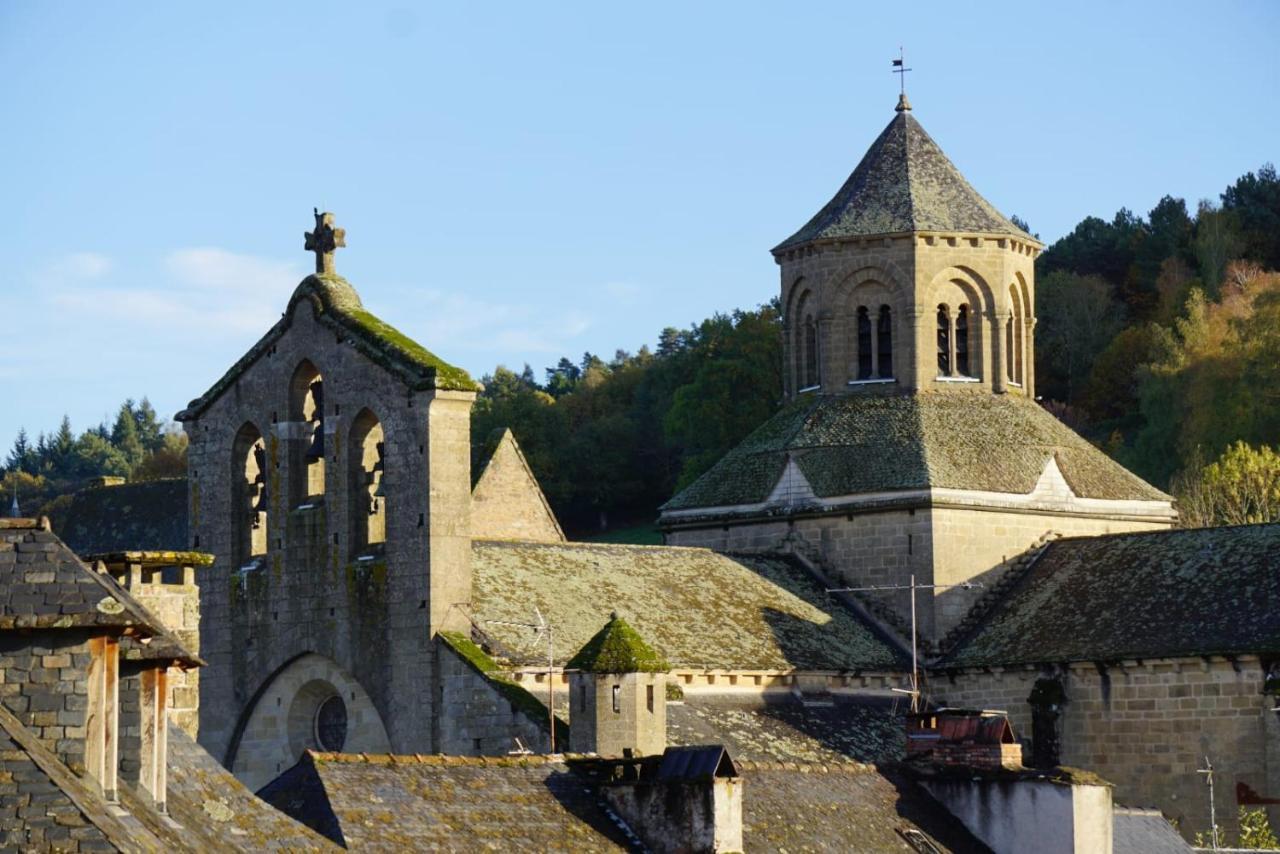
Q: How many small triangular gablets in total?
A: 2